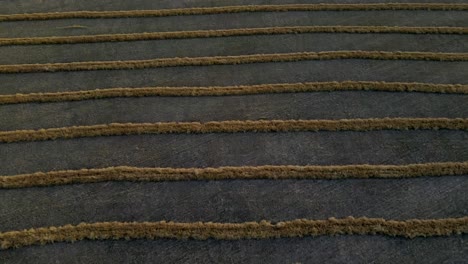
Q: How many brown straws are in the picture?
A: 7